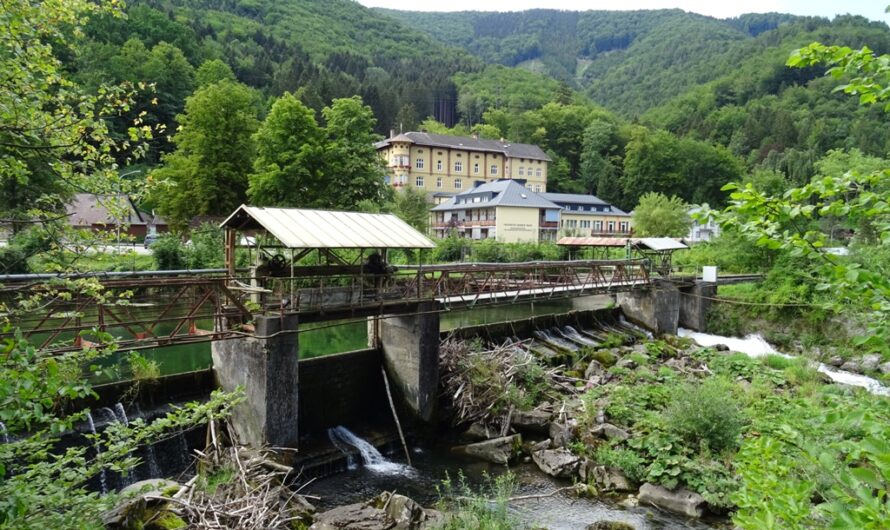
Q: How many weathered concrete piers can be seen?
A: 4